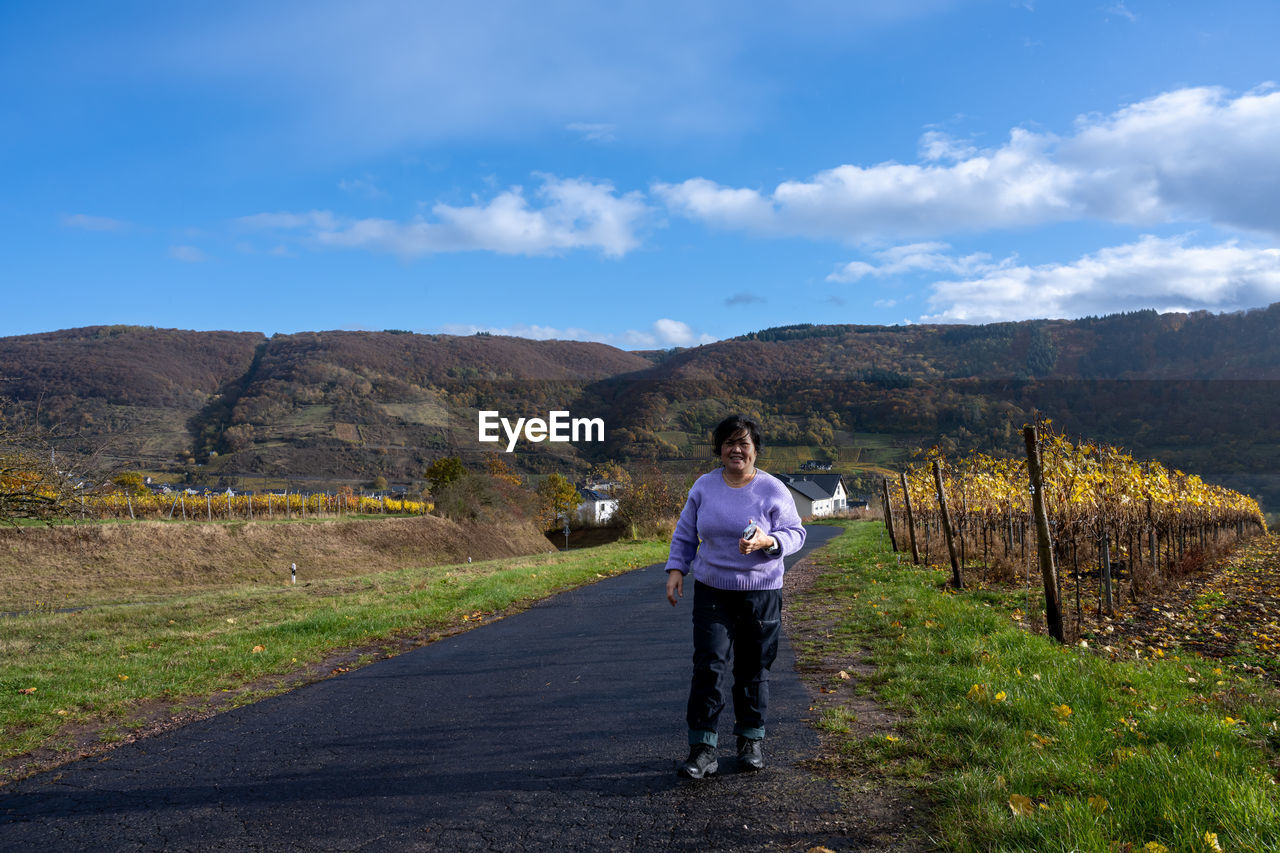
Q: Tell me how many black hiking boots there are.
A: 2